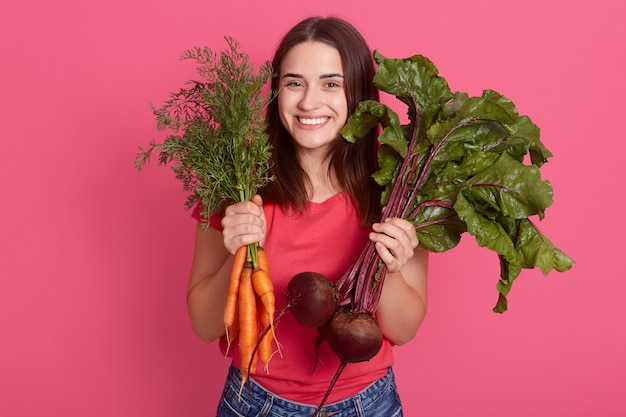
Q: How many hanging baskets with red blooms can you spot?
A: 0